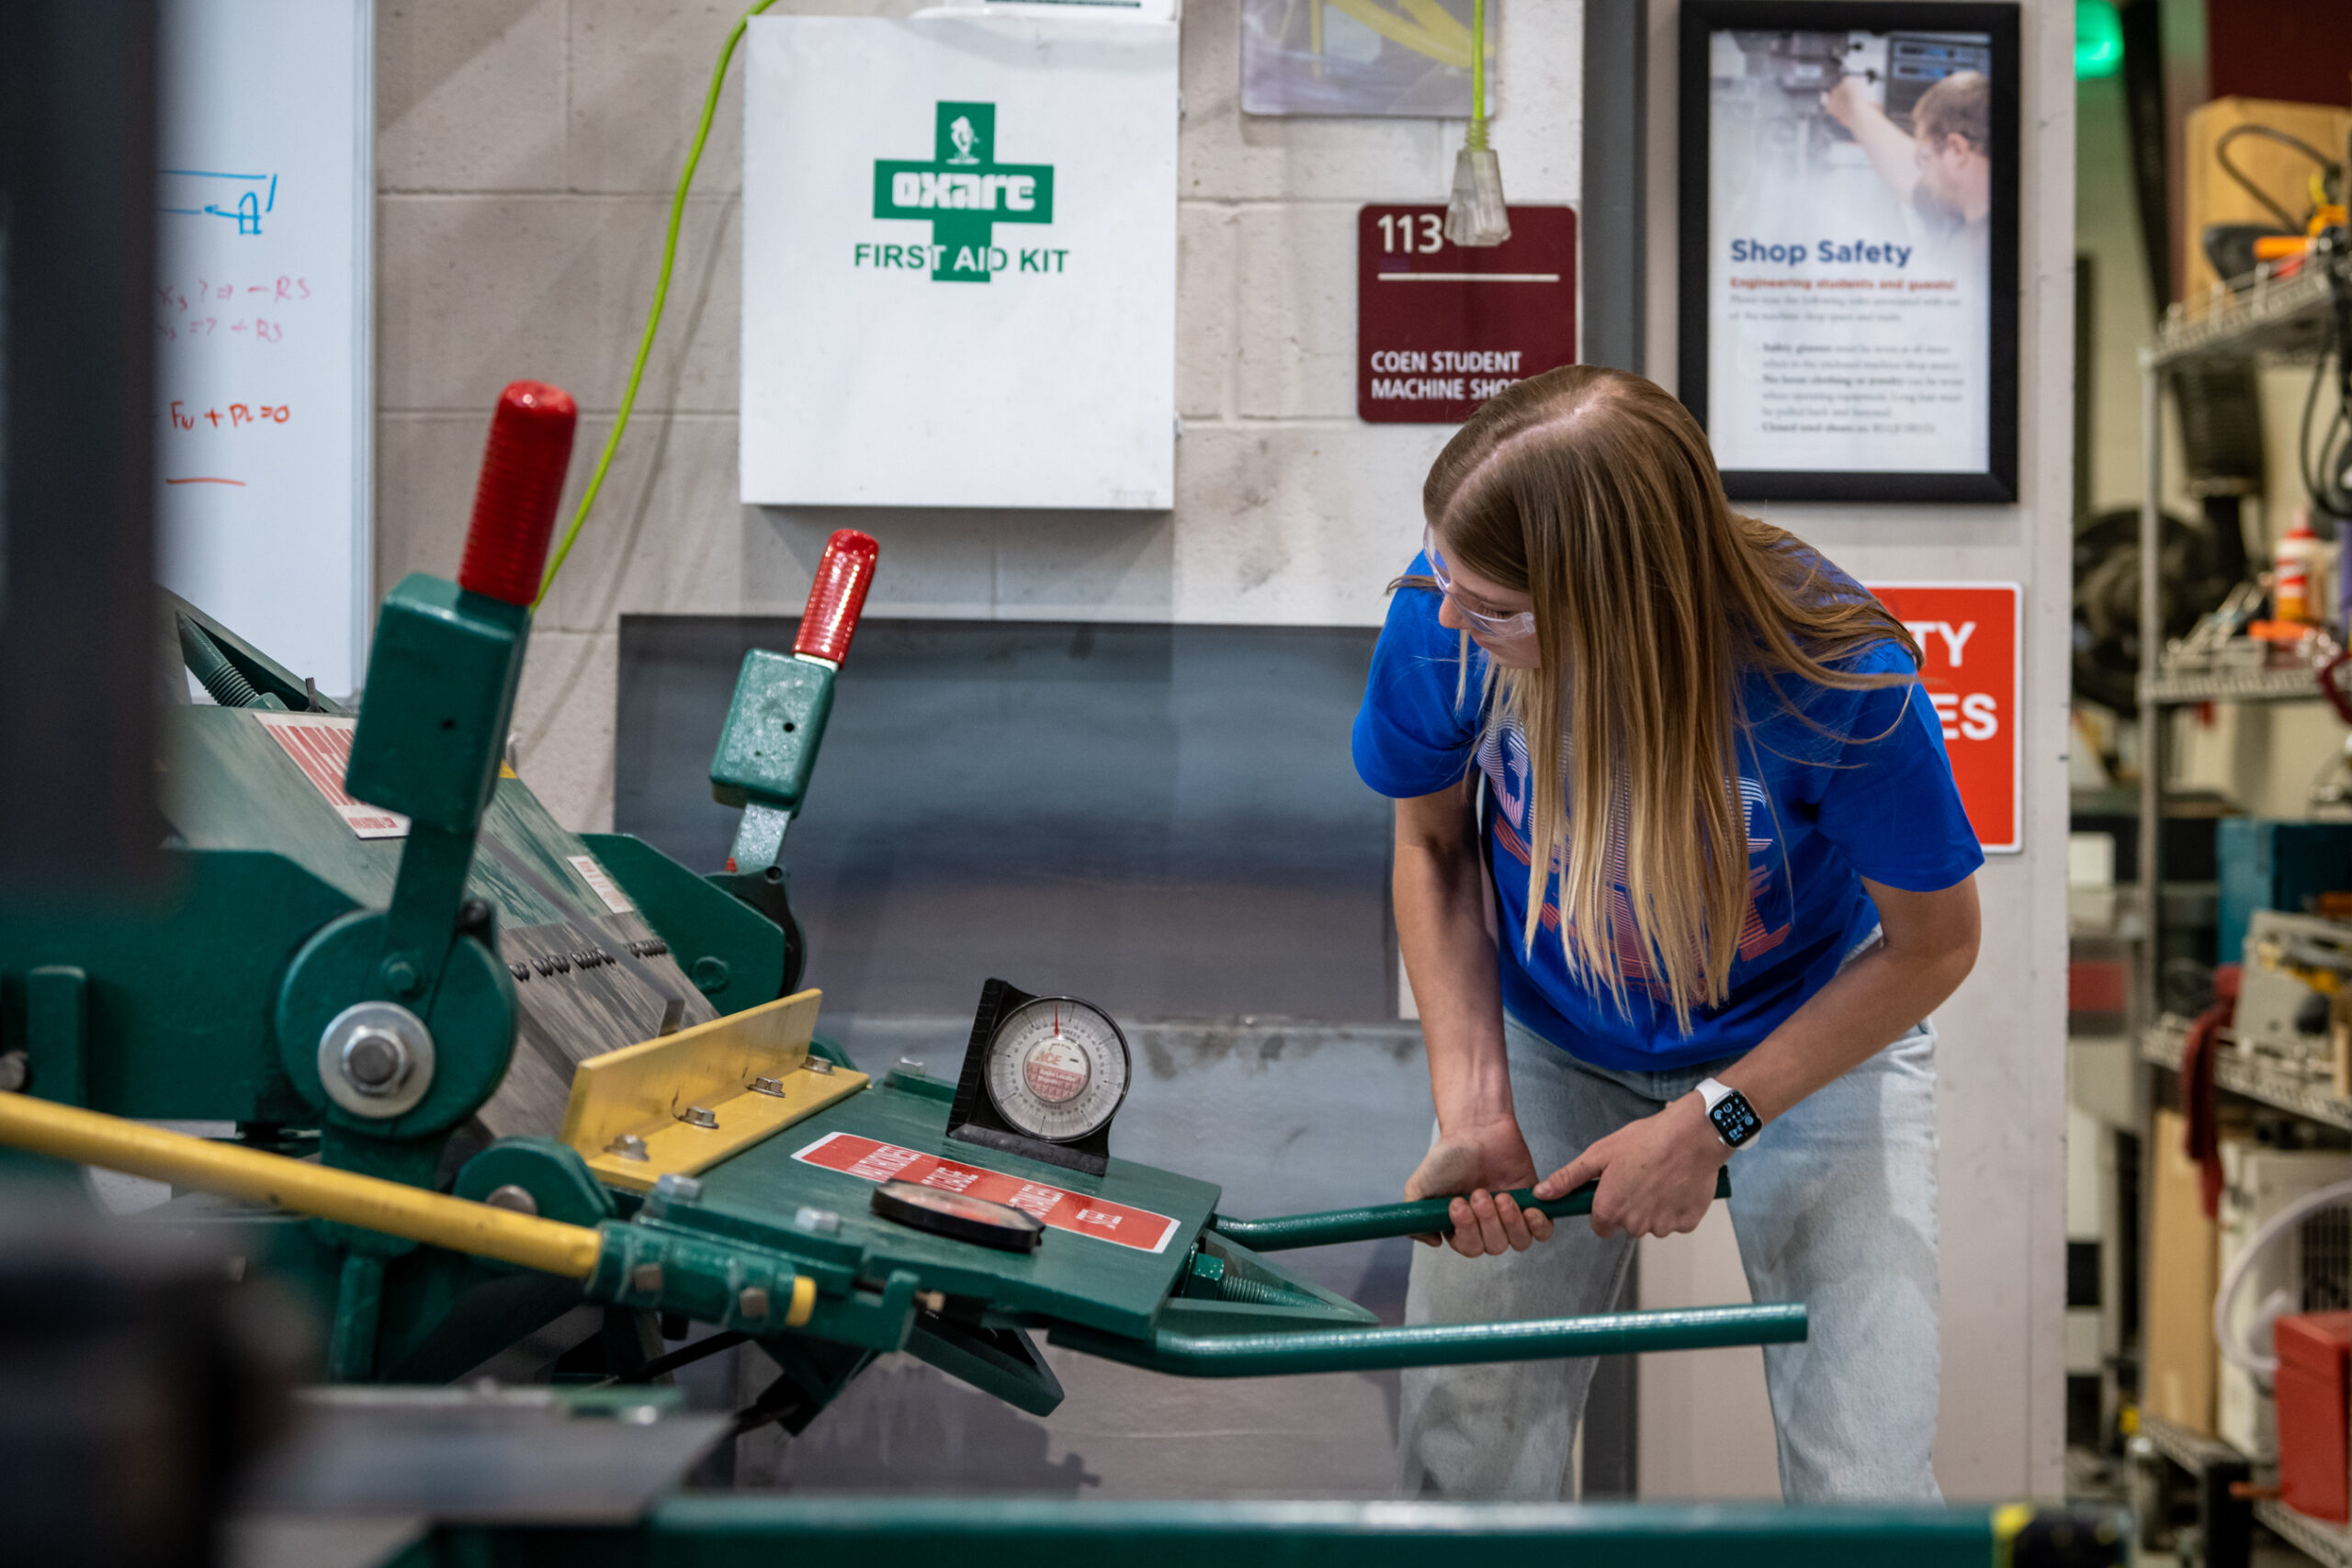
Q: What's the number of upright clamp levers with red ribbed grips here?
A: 2